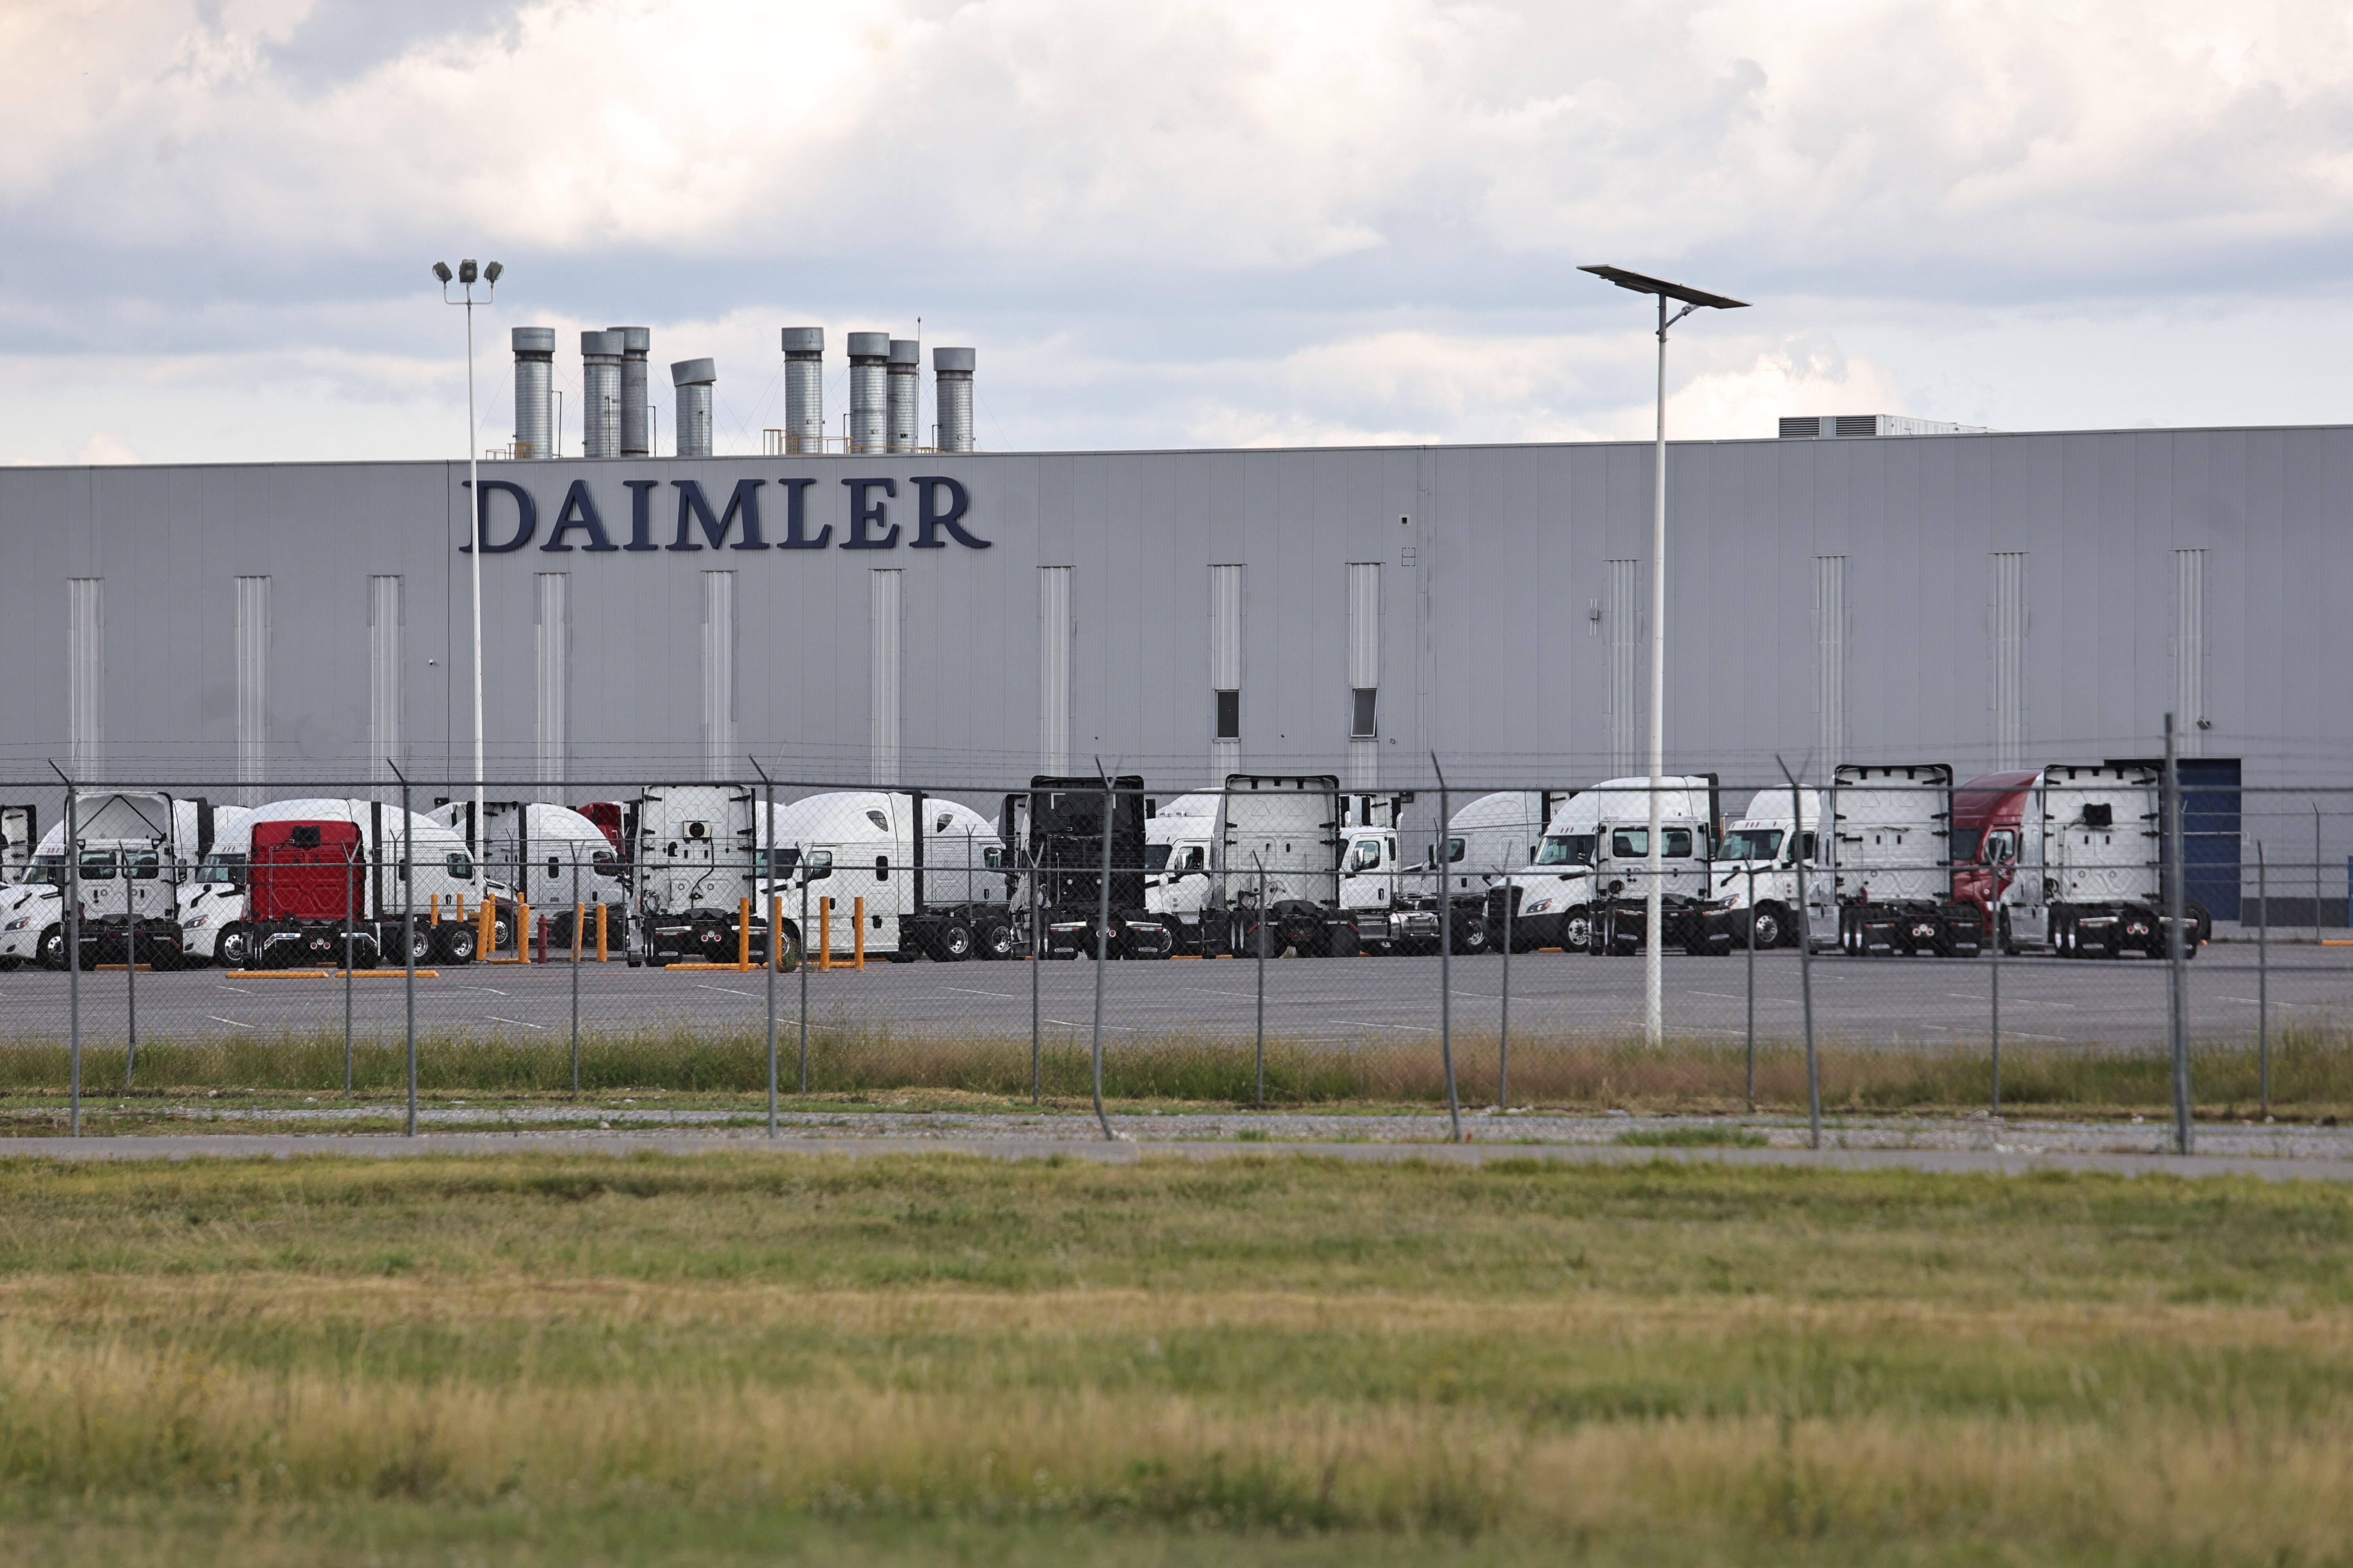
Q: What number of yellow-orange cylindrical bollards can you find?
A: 12